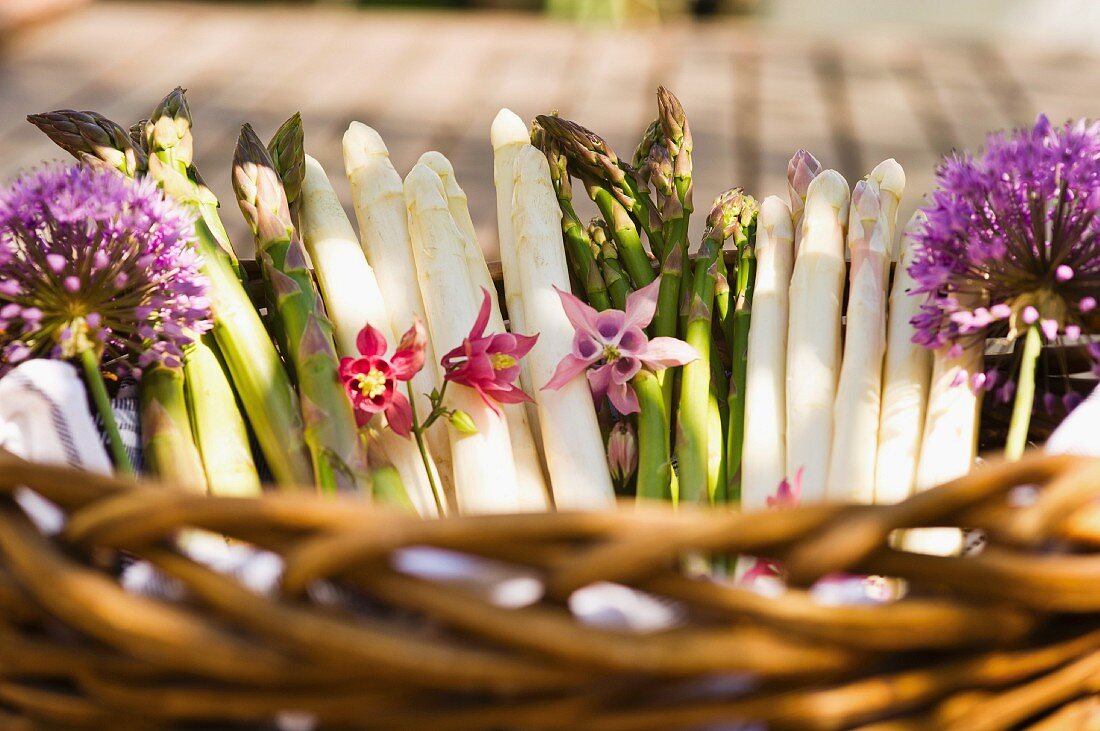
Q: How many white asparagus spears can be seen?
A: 13